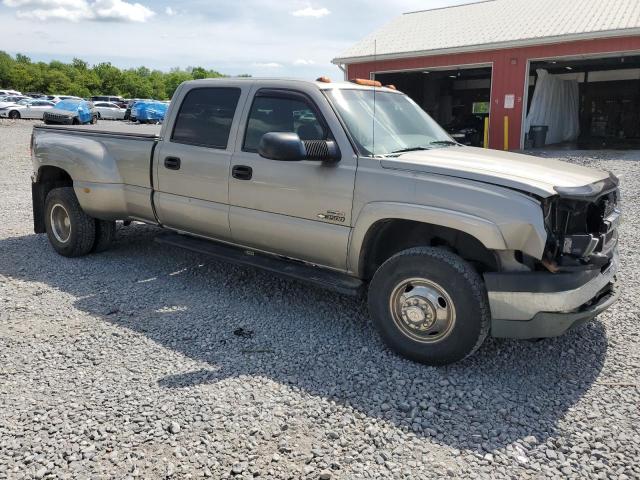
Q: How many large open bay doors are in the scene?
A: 2